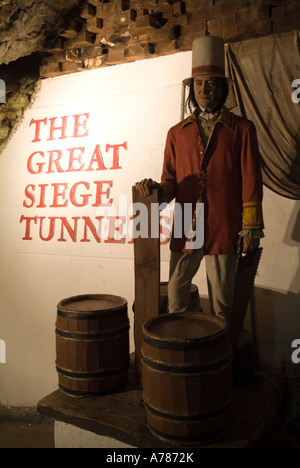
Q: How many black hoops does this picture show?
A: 8